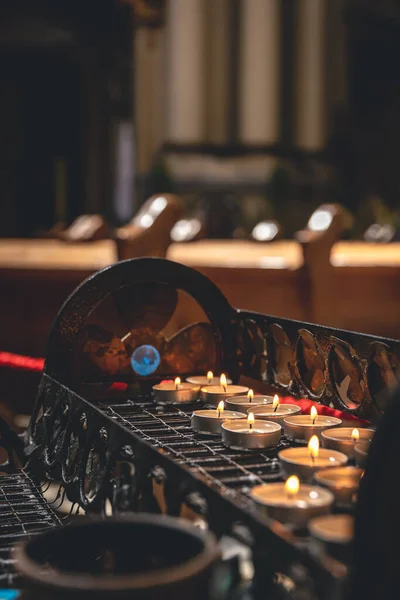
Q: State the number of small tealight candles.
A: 14